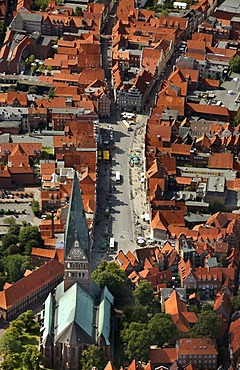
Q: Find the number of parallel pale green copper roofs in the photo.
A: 3